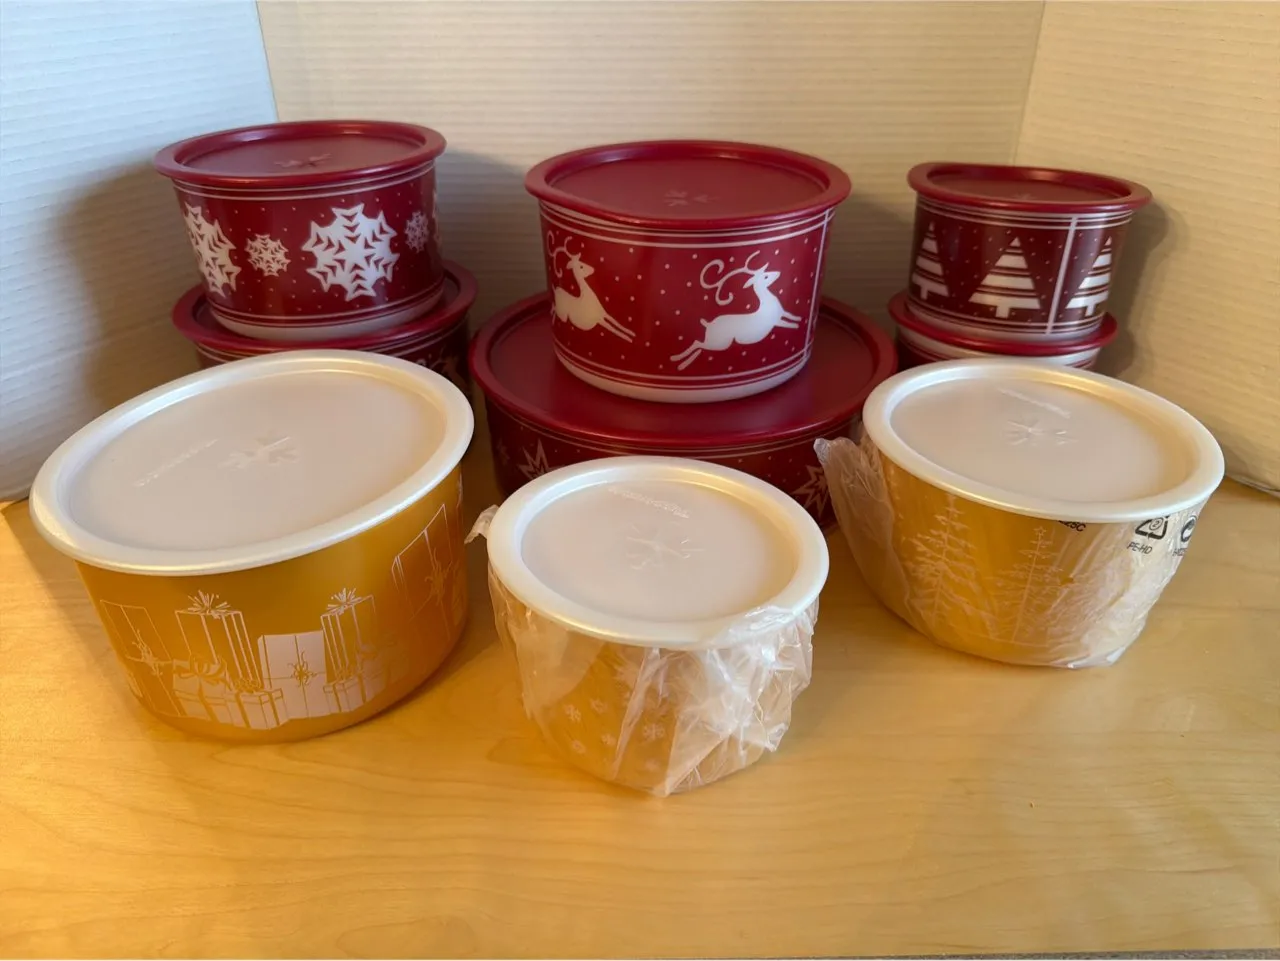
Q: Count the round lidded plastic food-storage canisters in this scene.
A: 9